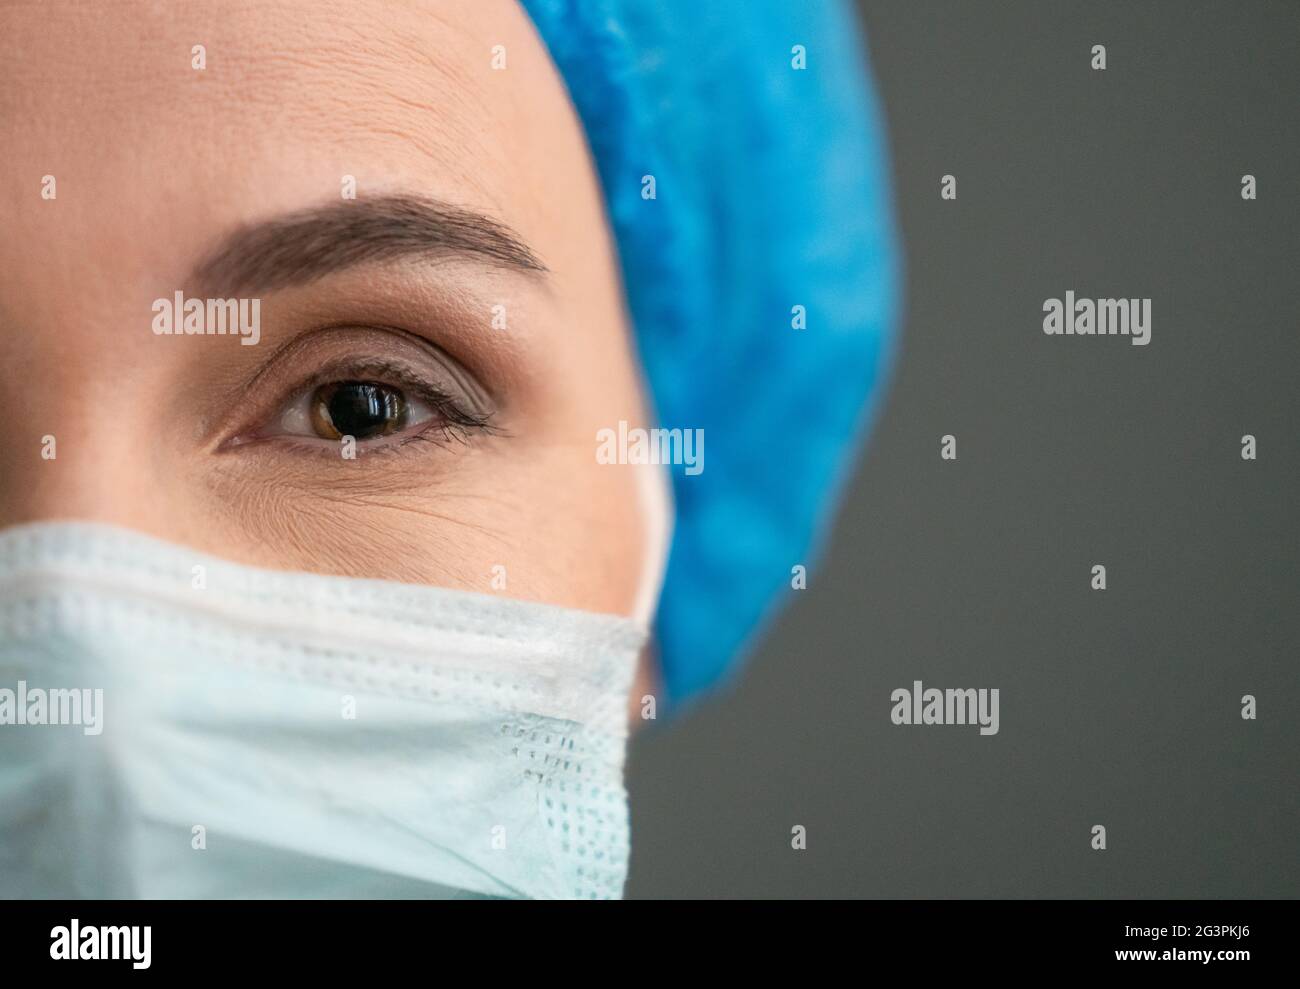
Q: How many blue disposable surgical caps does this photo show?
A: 1